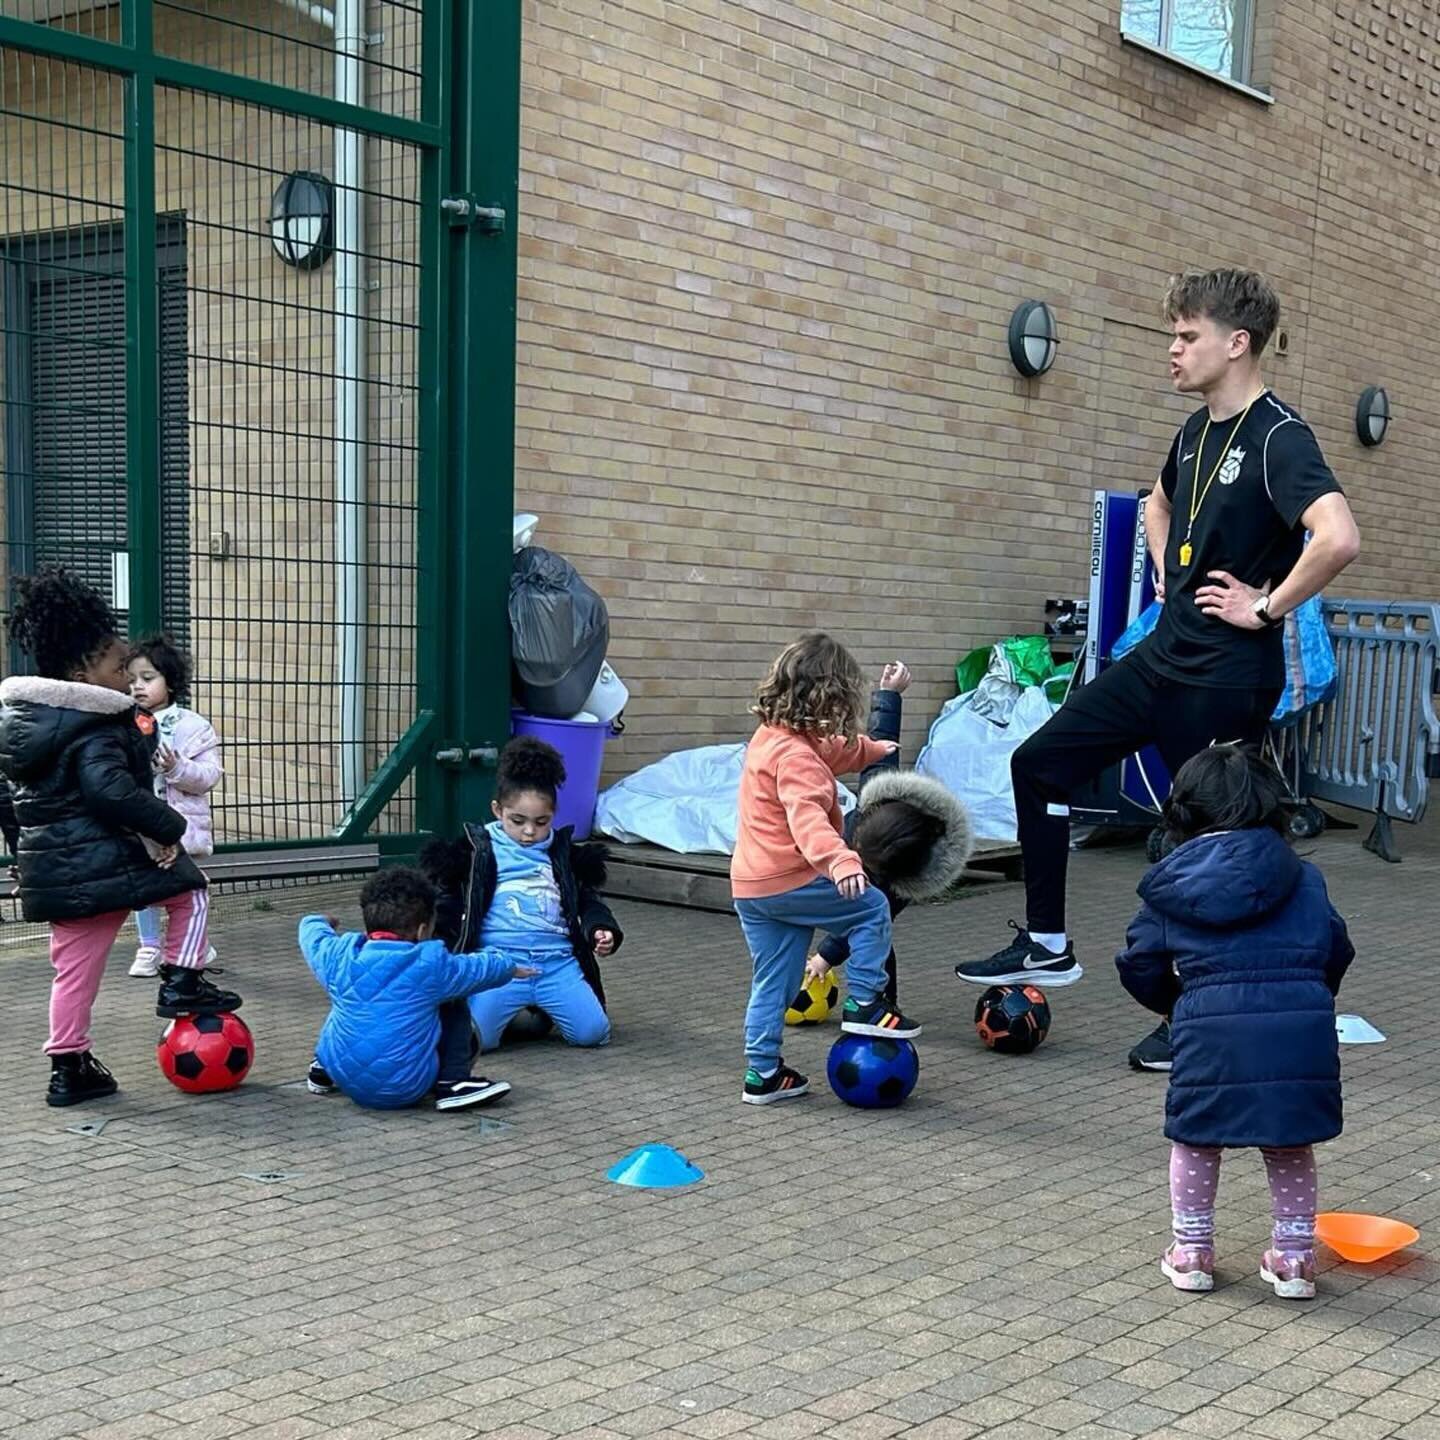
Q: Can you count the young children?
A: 7